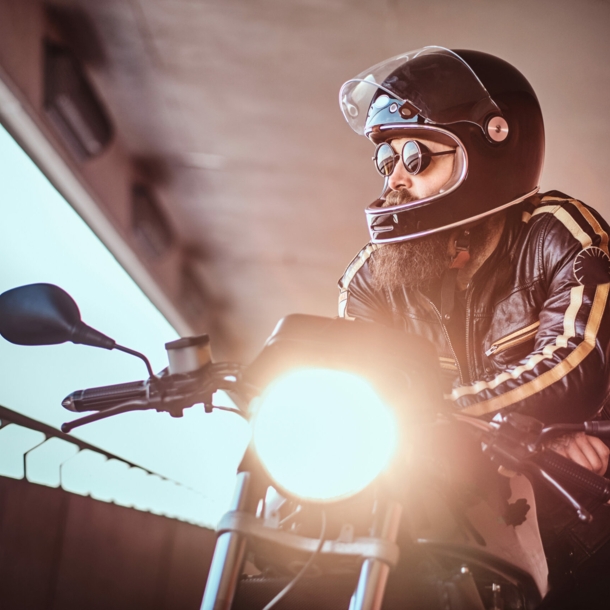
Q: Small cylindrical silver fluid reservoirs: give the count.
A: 1